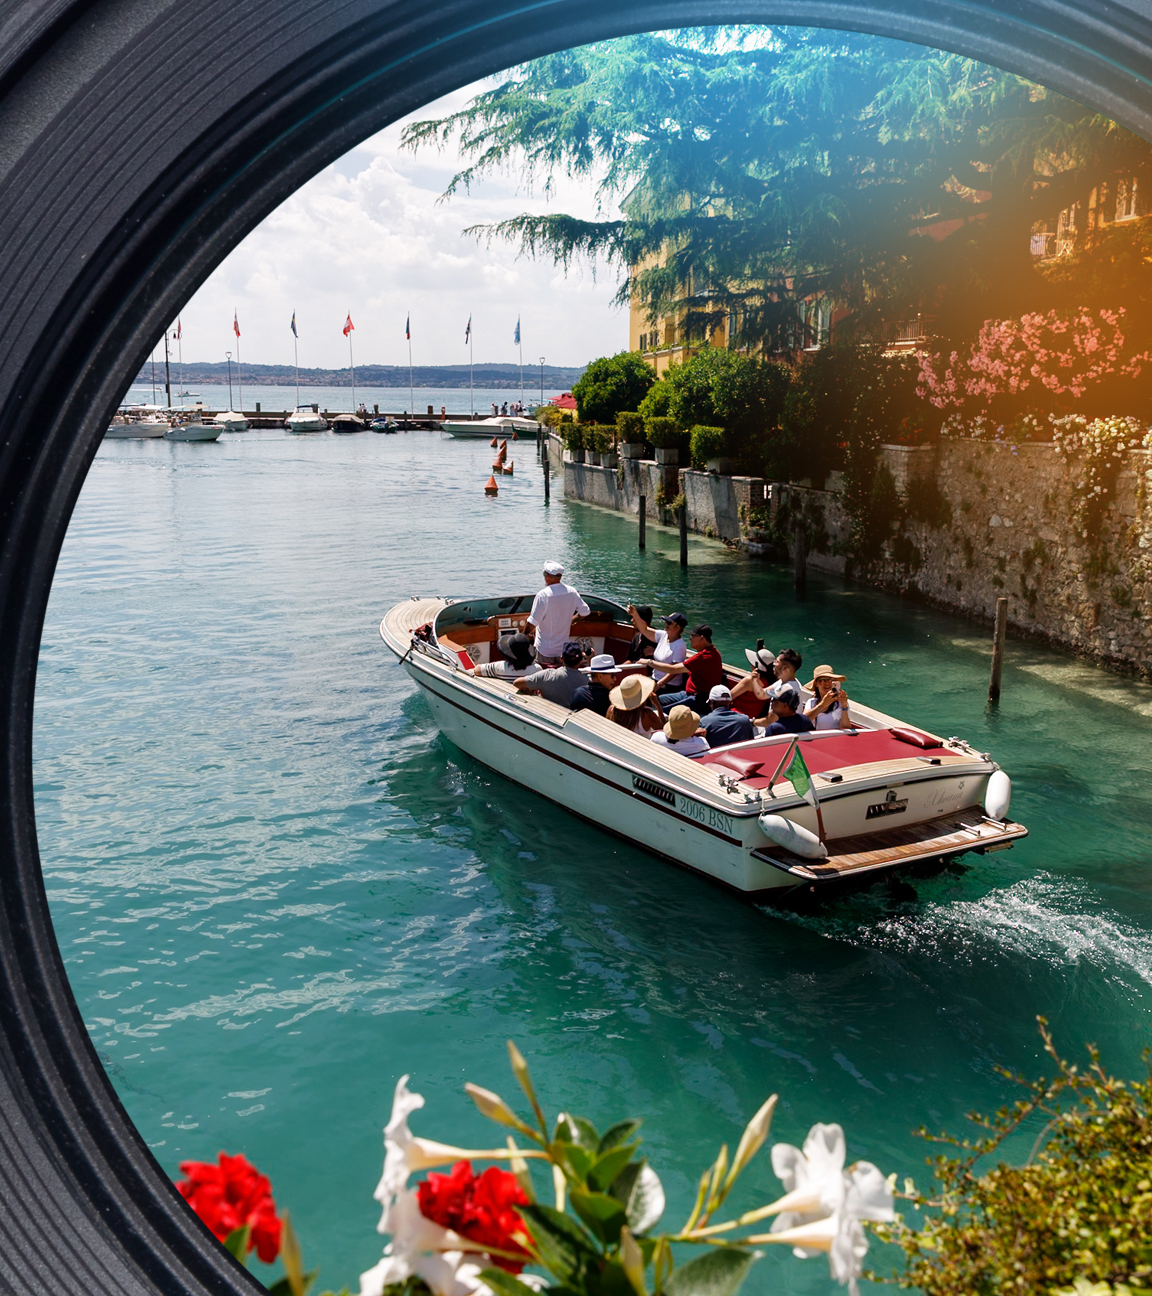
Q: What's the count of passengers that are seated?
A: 13